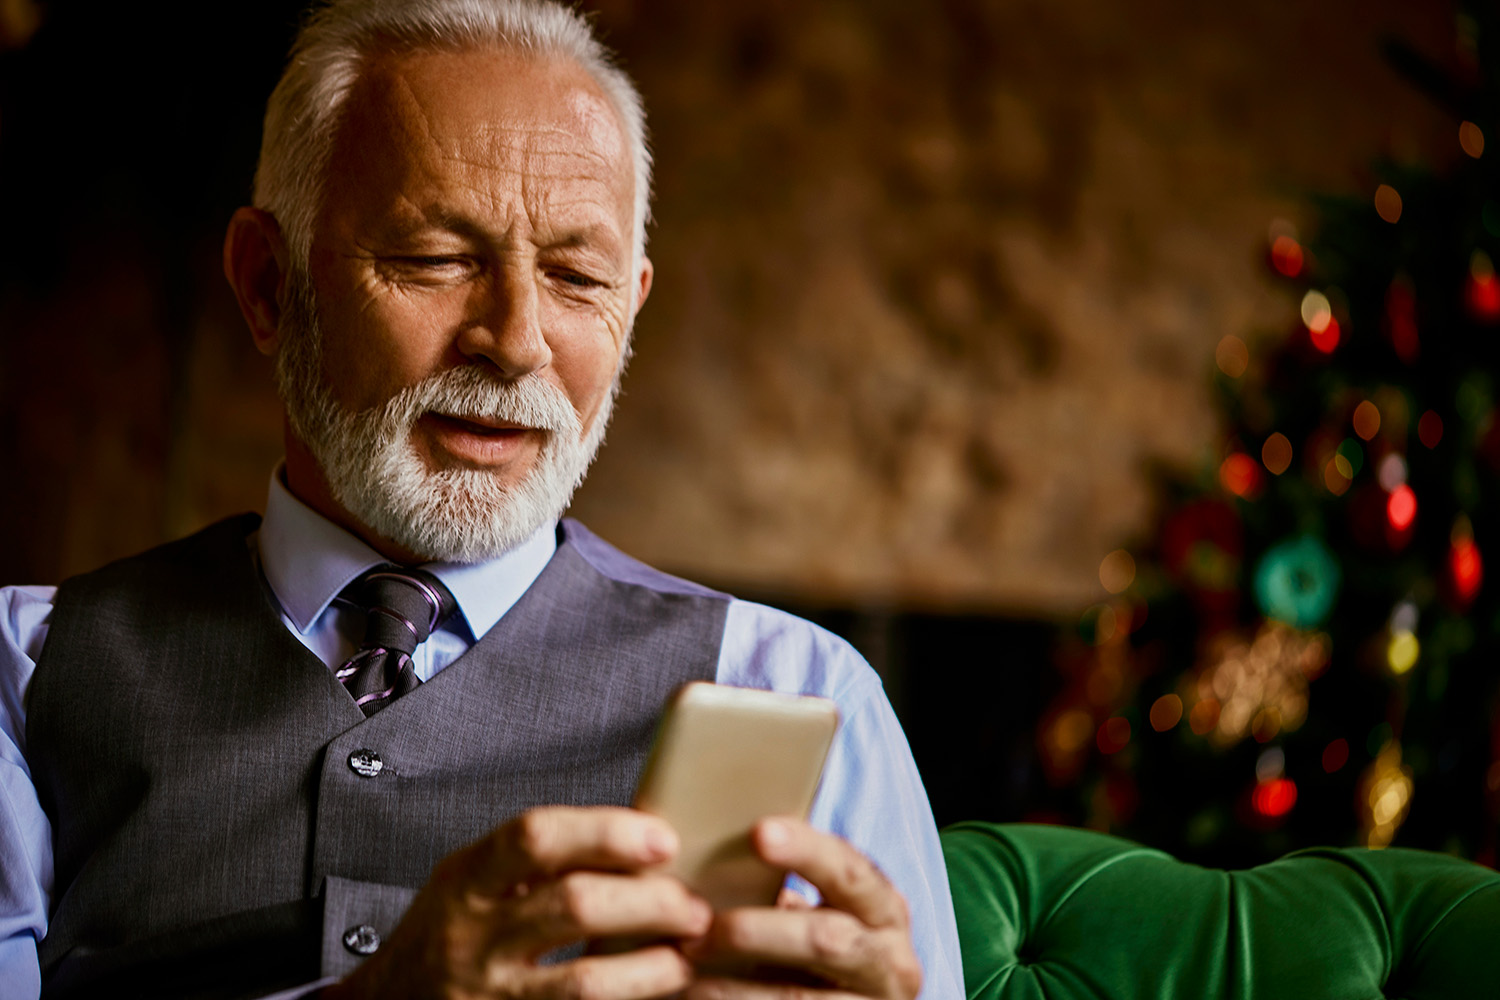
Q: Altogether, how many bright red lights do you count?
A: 7